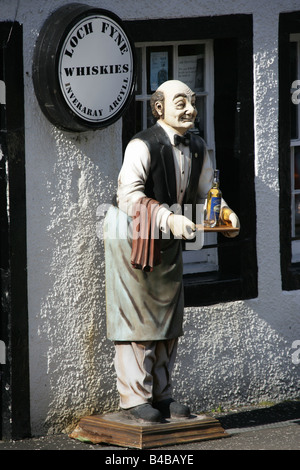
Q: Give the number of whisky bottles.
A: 1